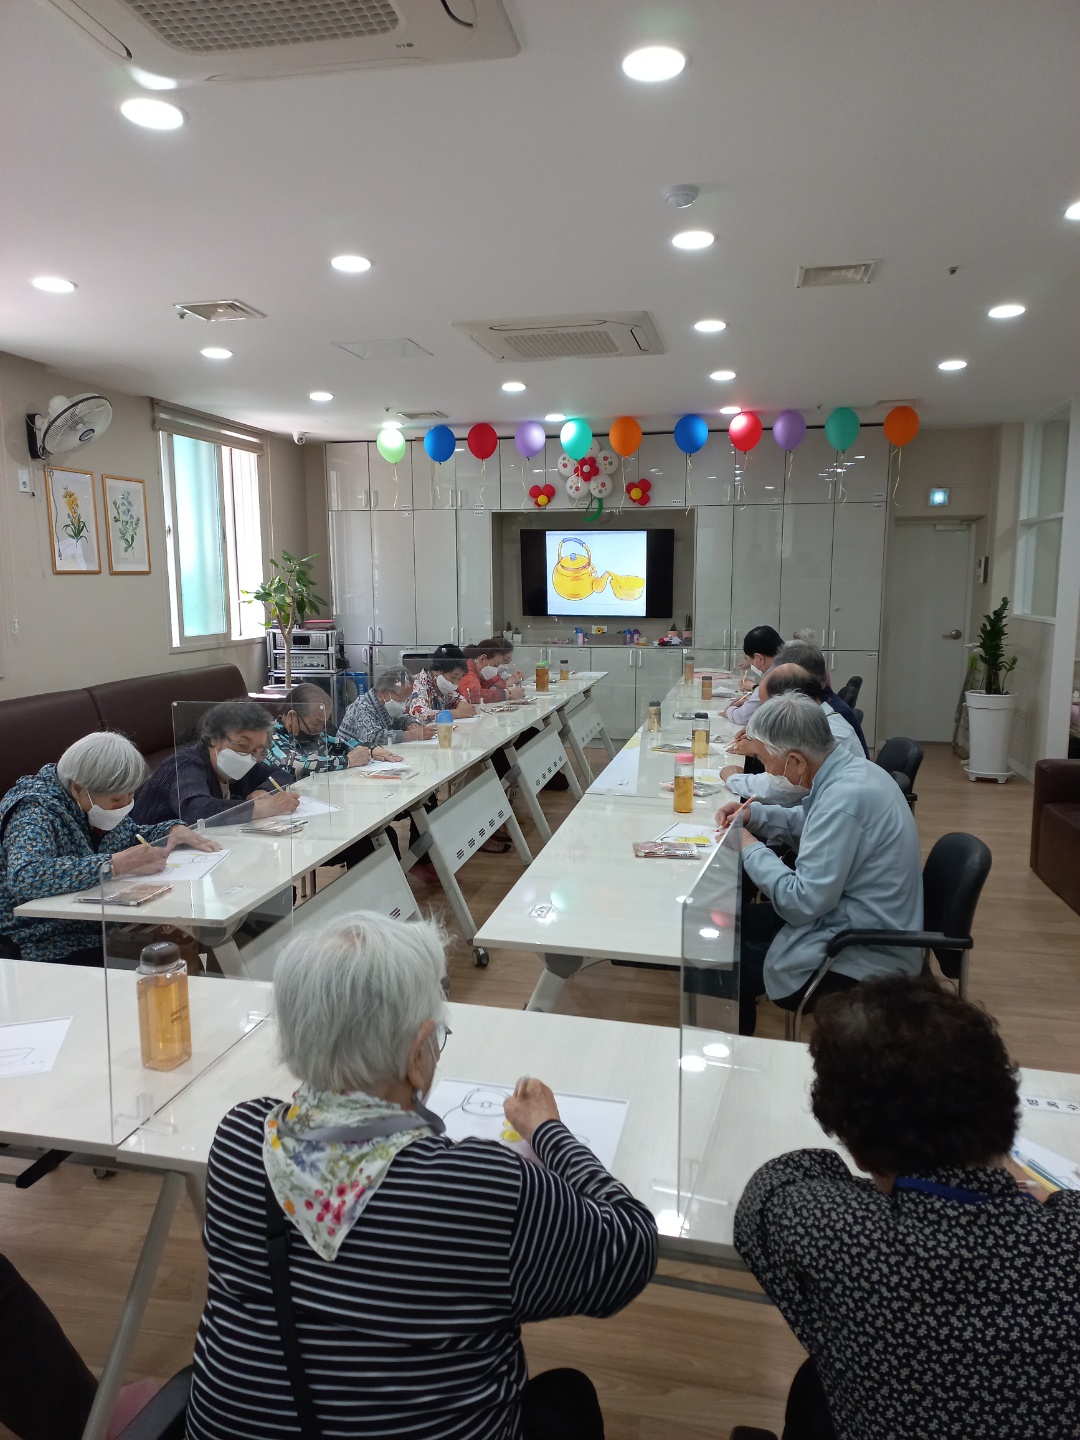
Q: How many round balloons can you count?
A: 11